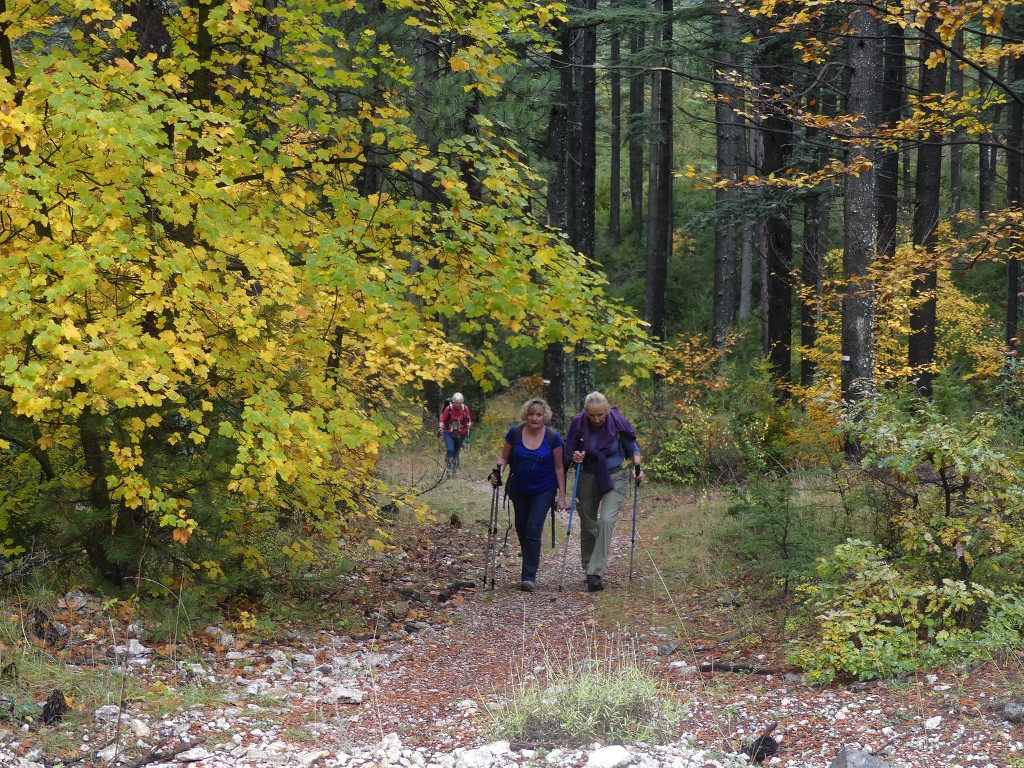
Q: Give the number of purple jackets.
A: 1